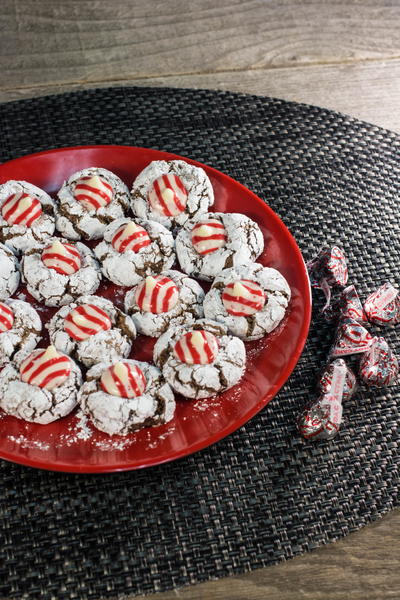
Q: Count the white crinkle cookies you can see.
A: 14